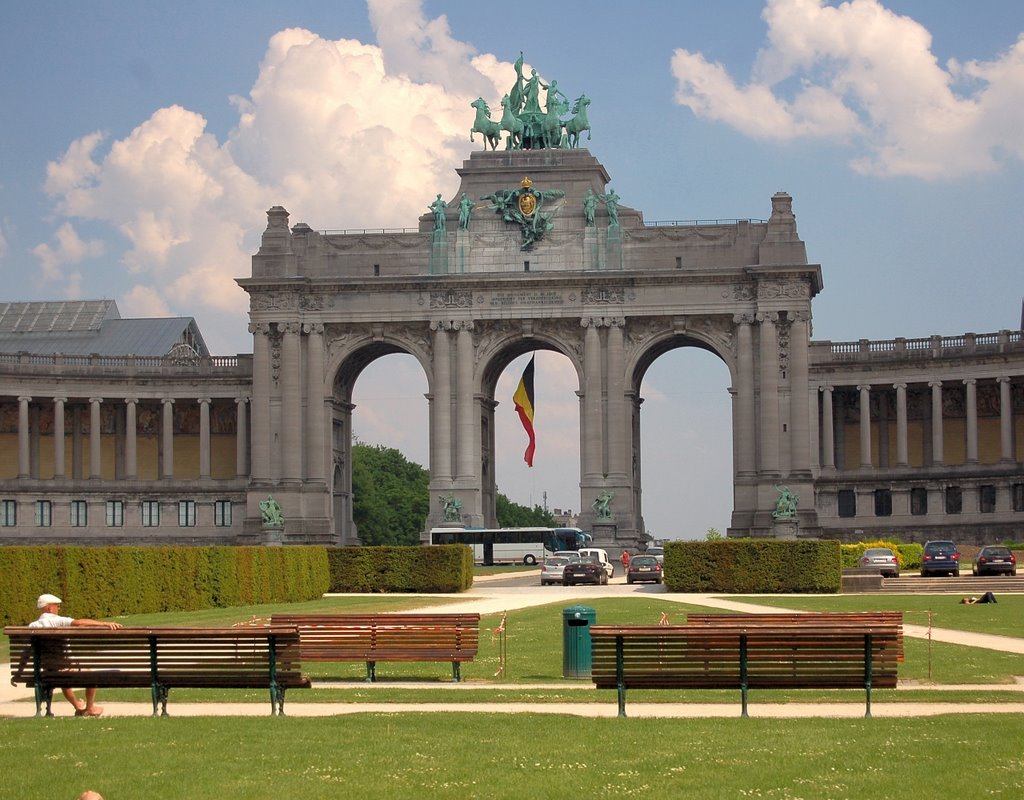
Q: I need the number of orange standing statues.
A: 0